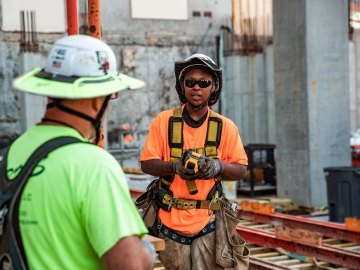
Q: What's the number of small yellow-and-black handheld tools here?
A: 1